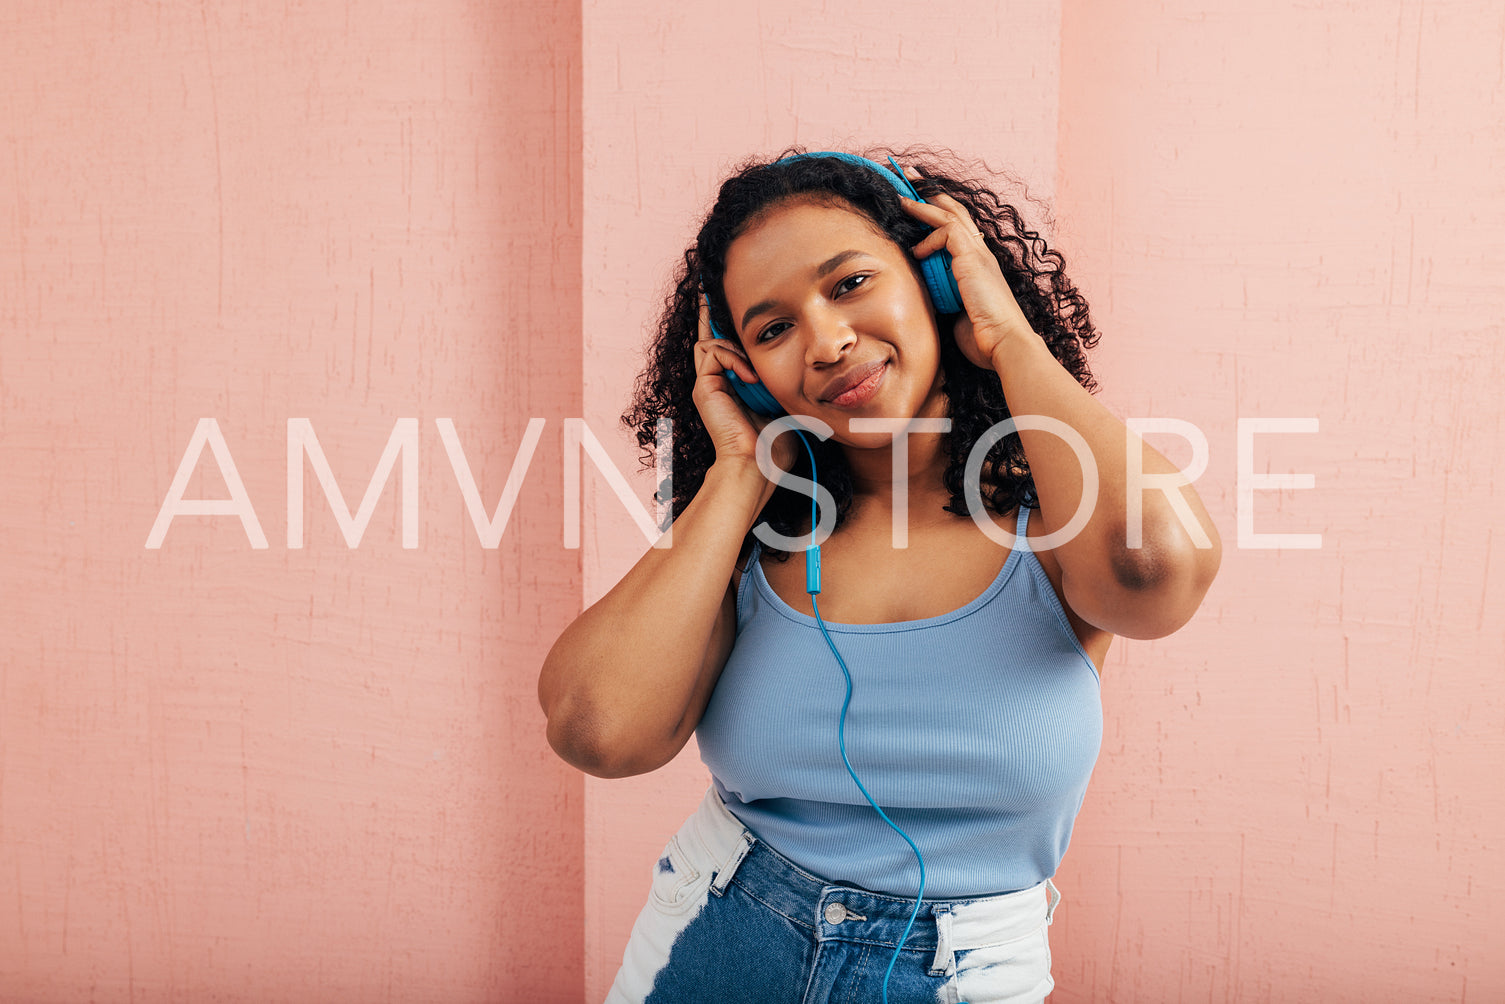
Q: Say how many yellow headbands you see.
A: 0